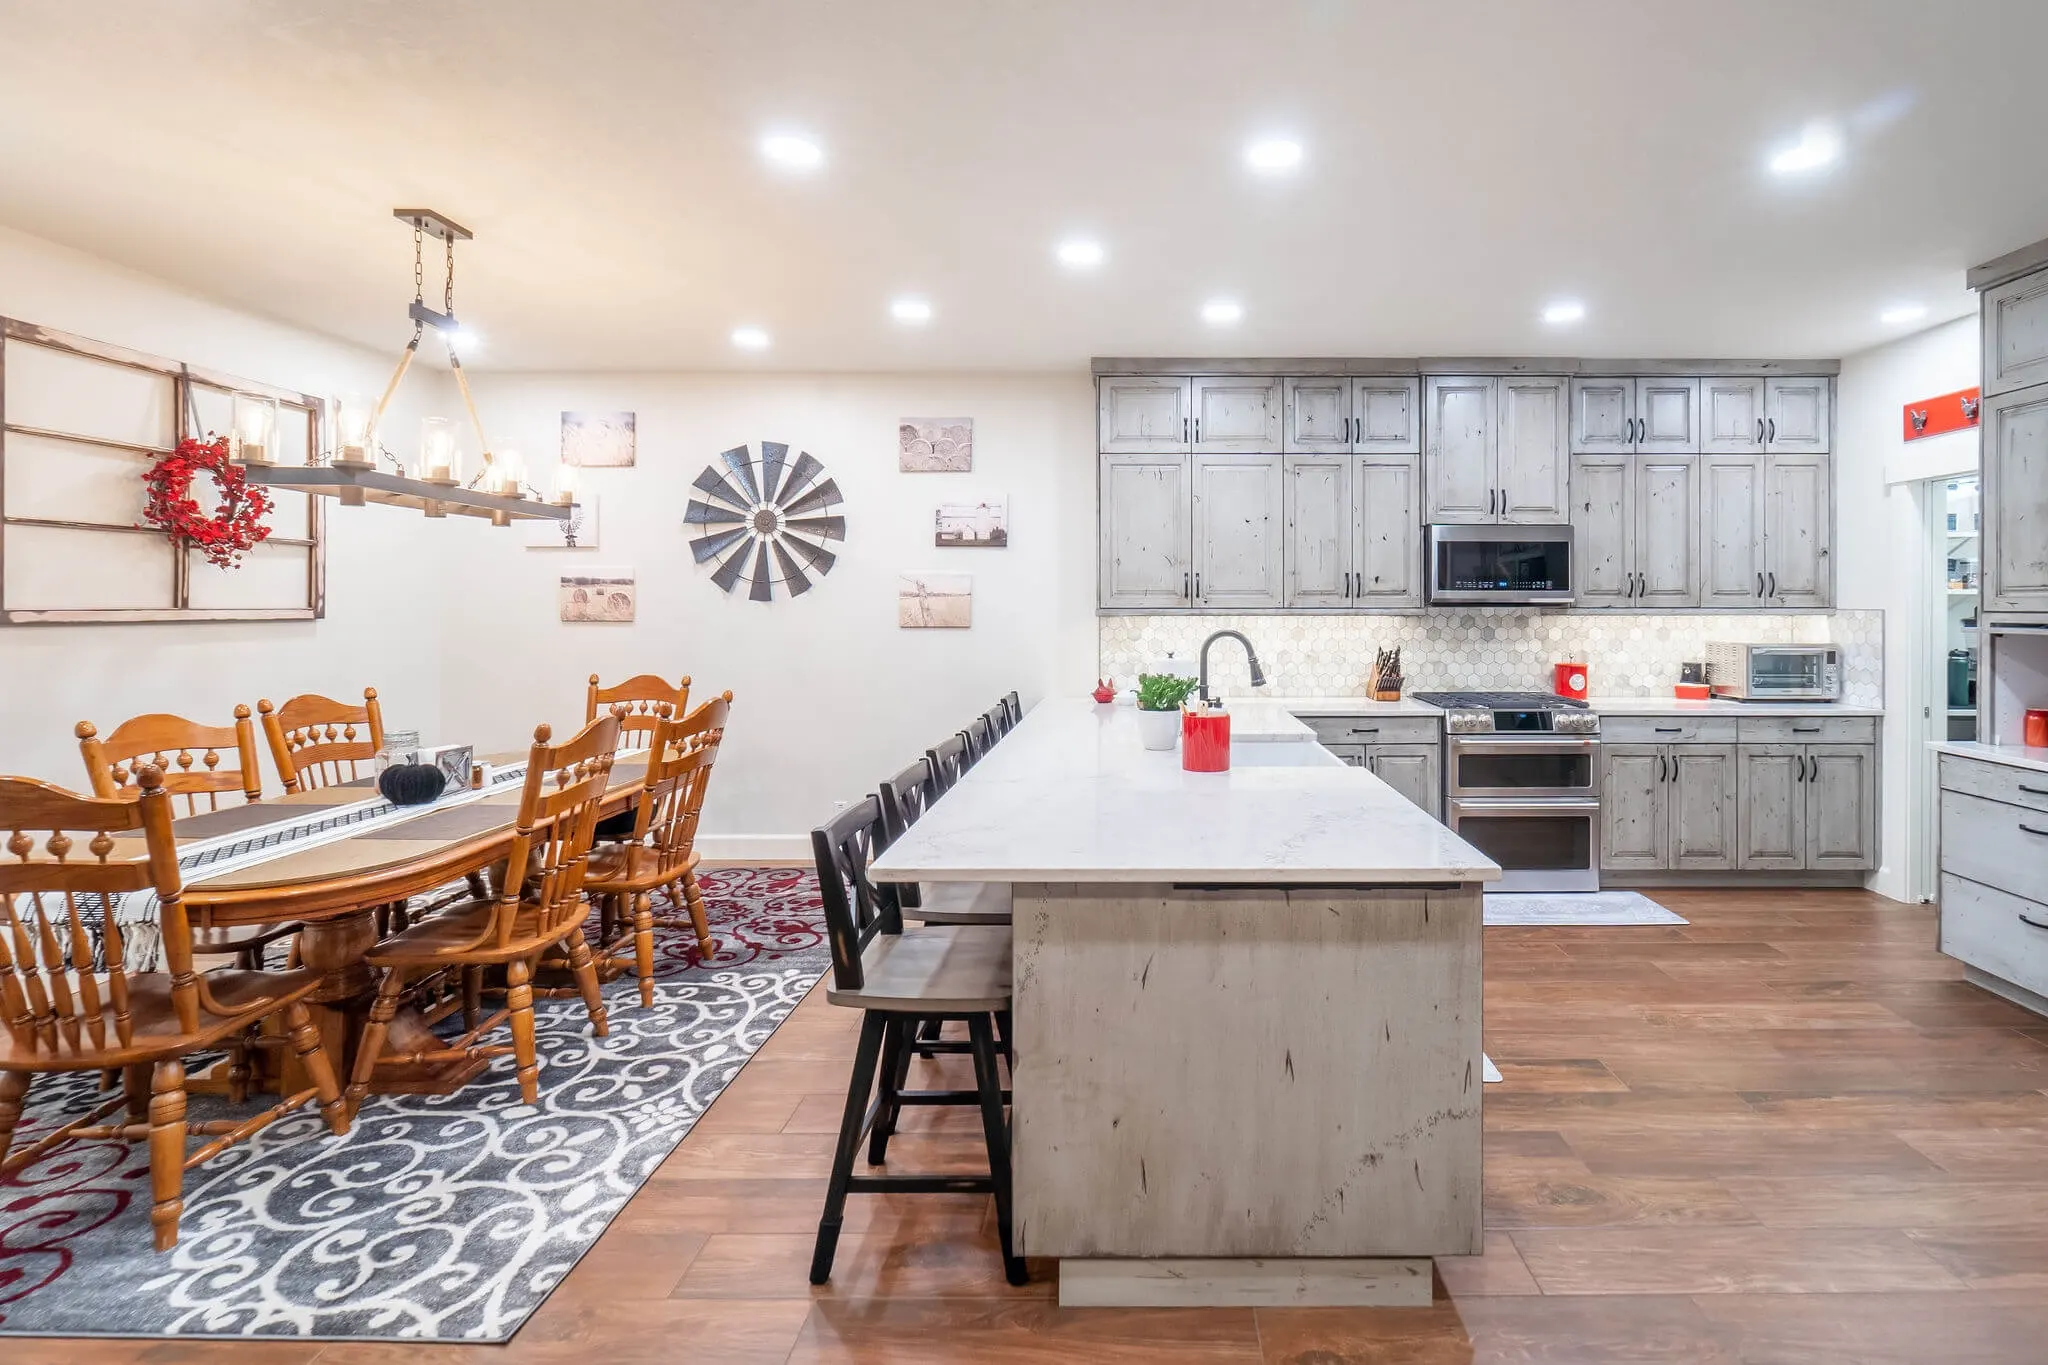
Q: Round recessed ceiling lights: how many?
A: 10